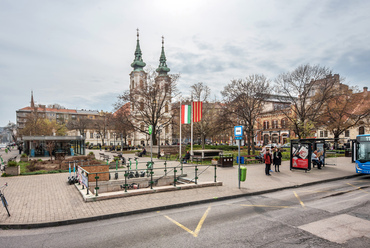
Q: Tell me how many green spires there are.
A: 2